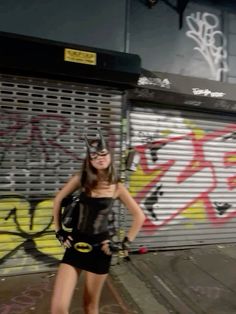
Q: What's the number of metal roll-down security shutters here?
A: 2